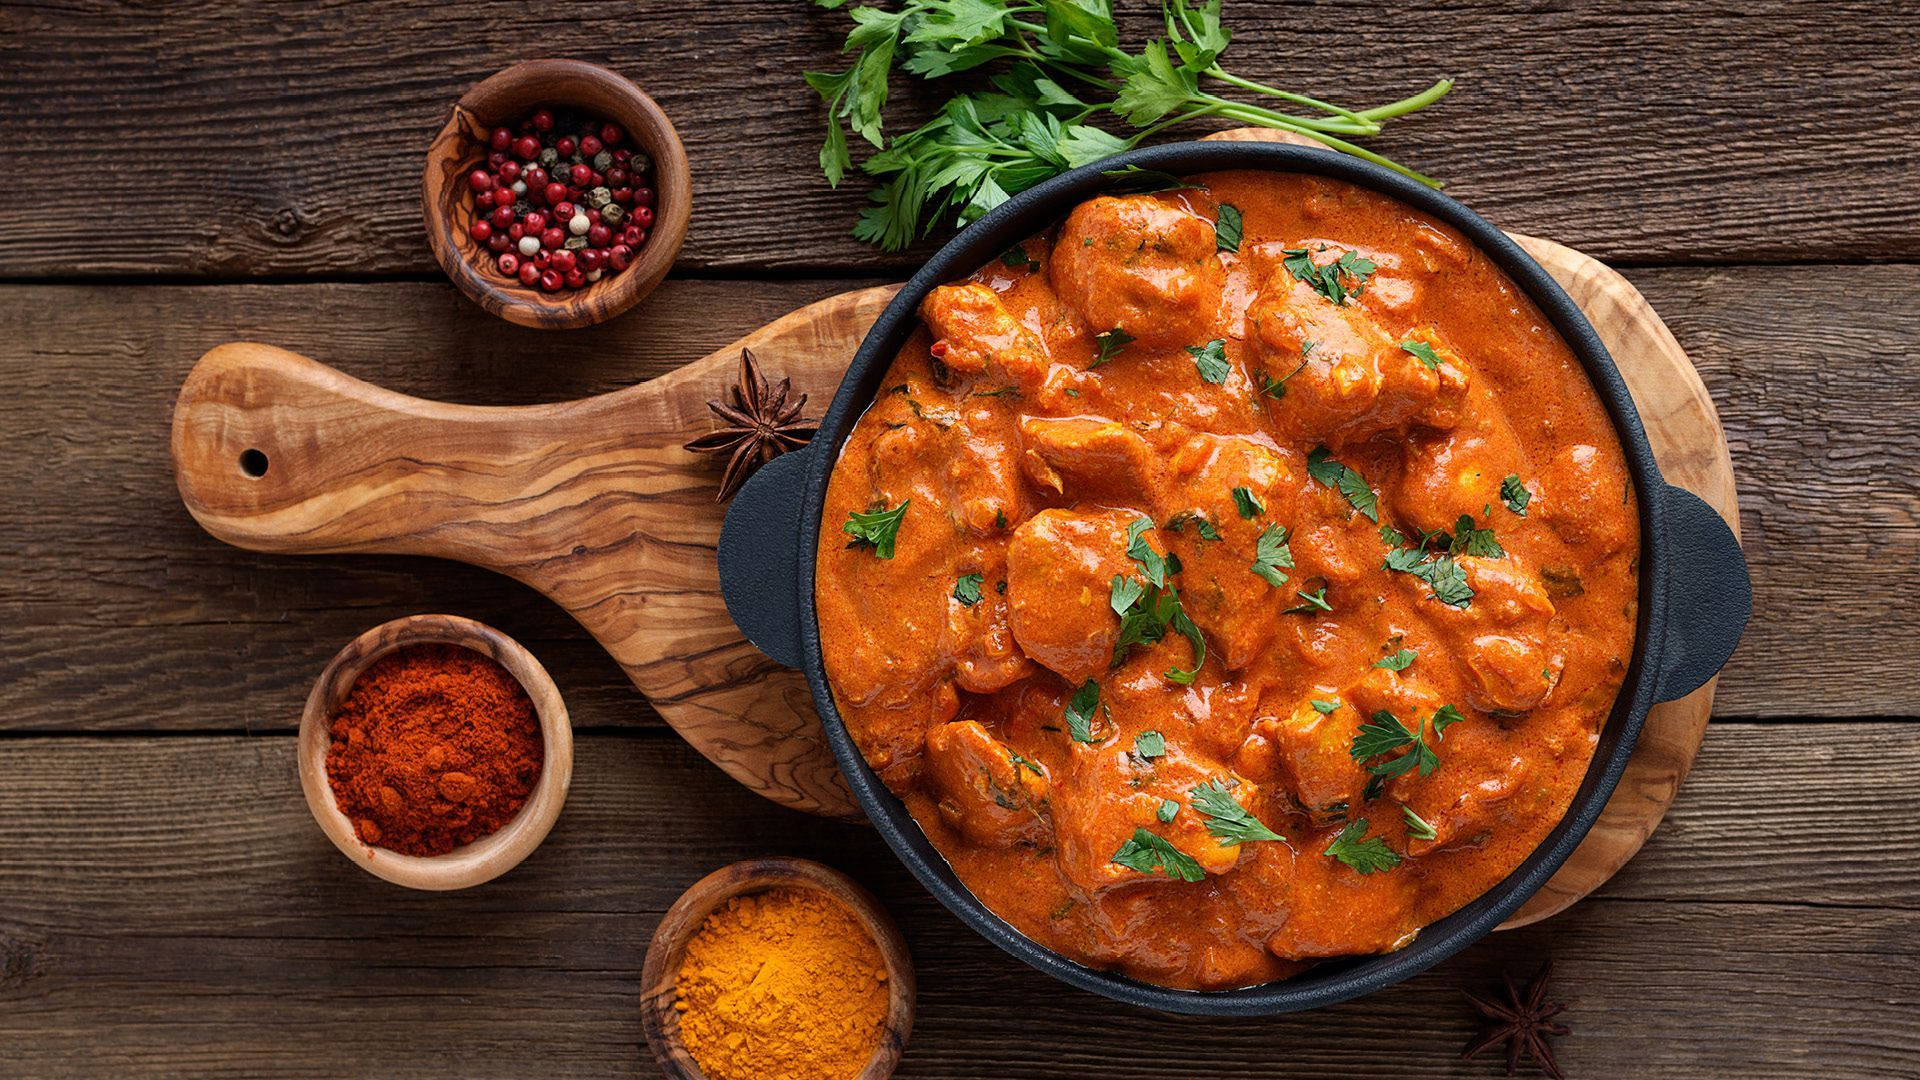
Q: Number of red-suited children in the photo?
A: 0